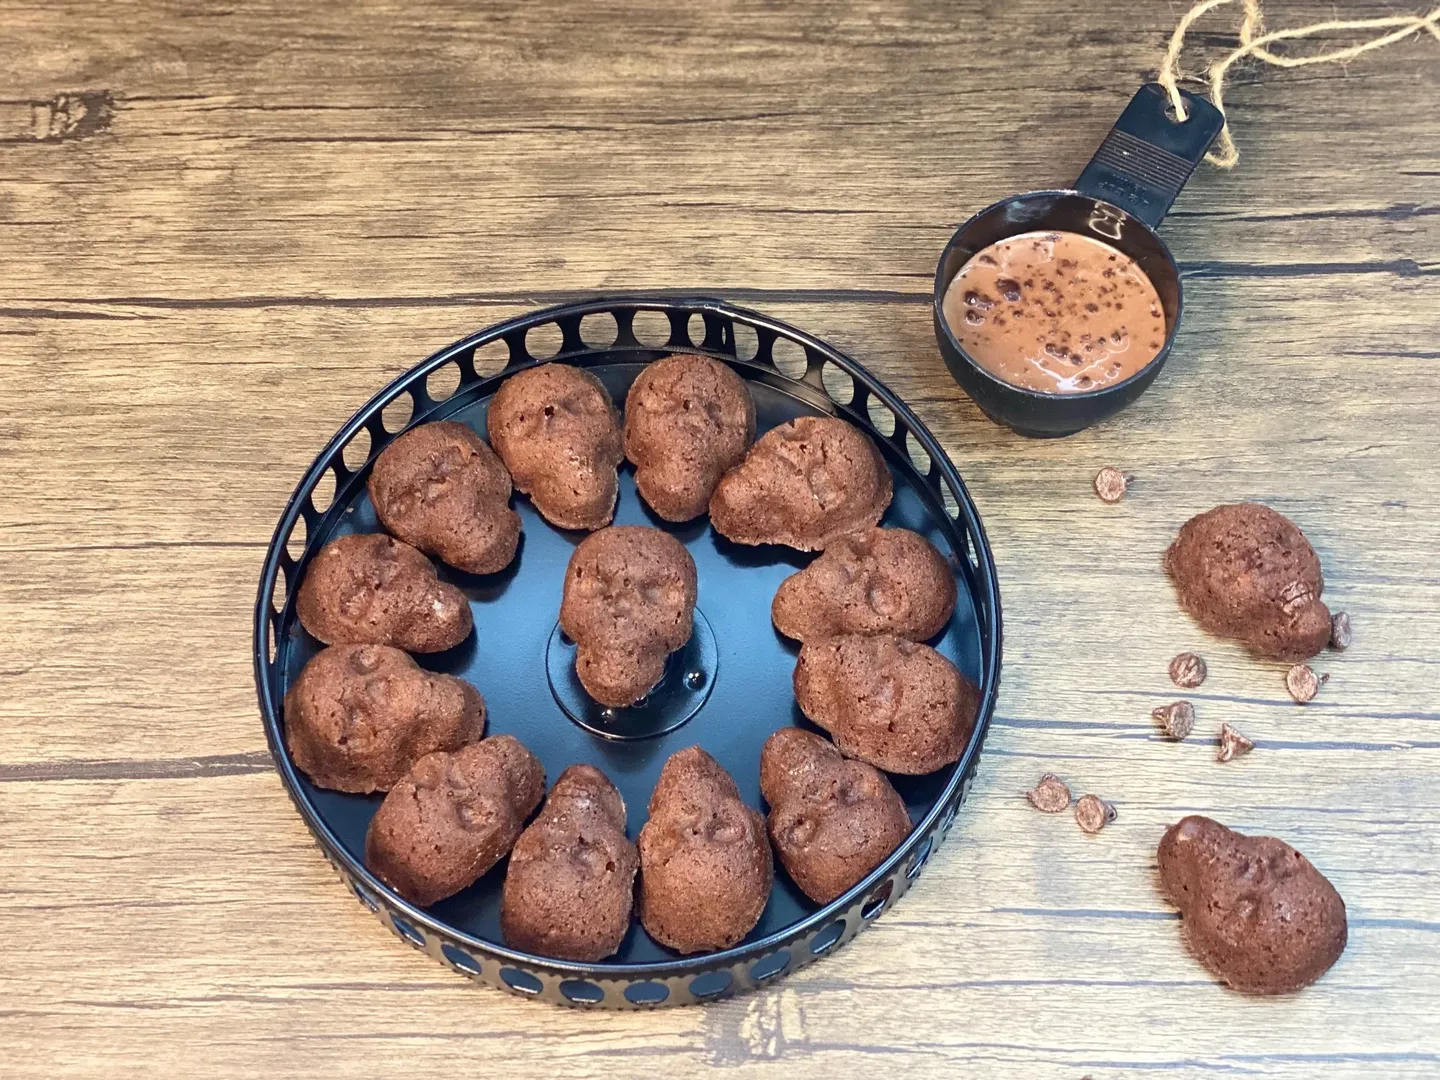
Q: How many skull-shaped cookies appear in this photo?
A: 15